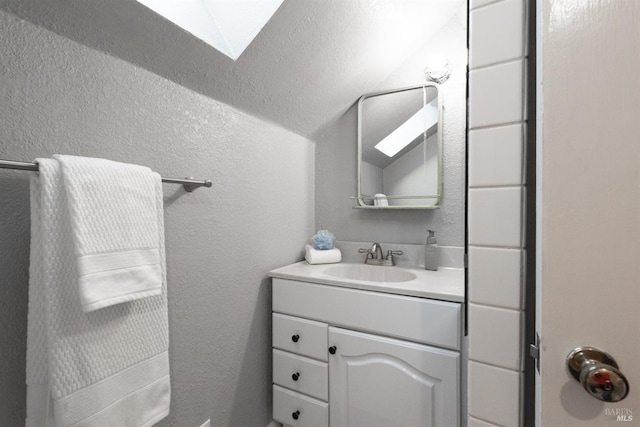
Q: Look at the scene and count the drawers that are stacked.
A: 3